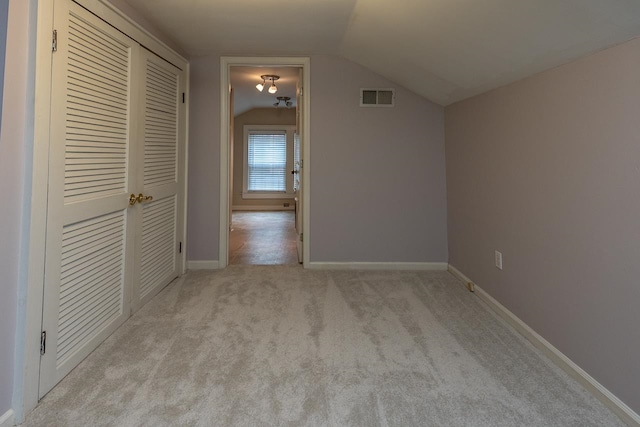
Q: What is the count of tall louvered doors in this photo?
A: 2